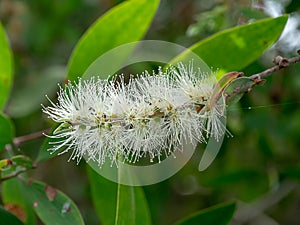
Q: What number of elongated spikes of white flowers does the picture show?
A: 1